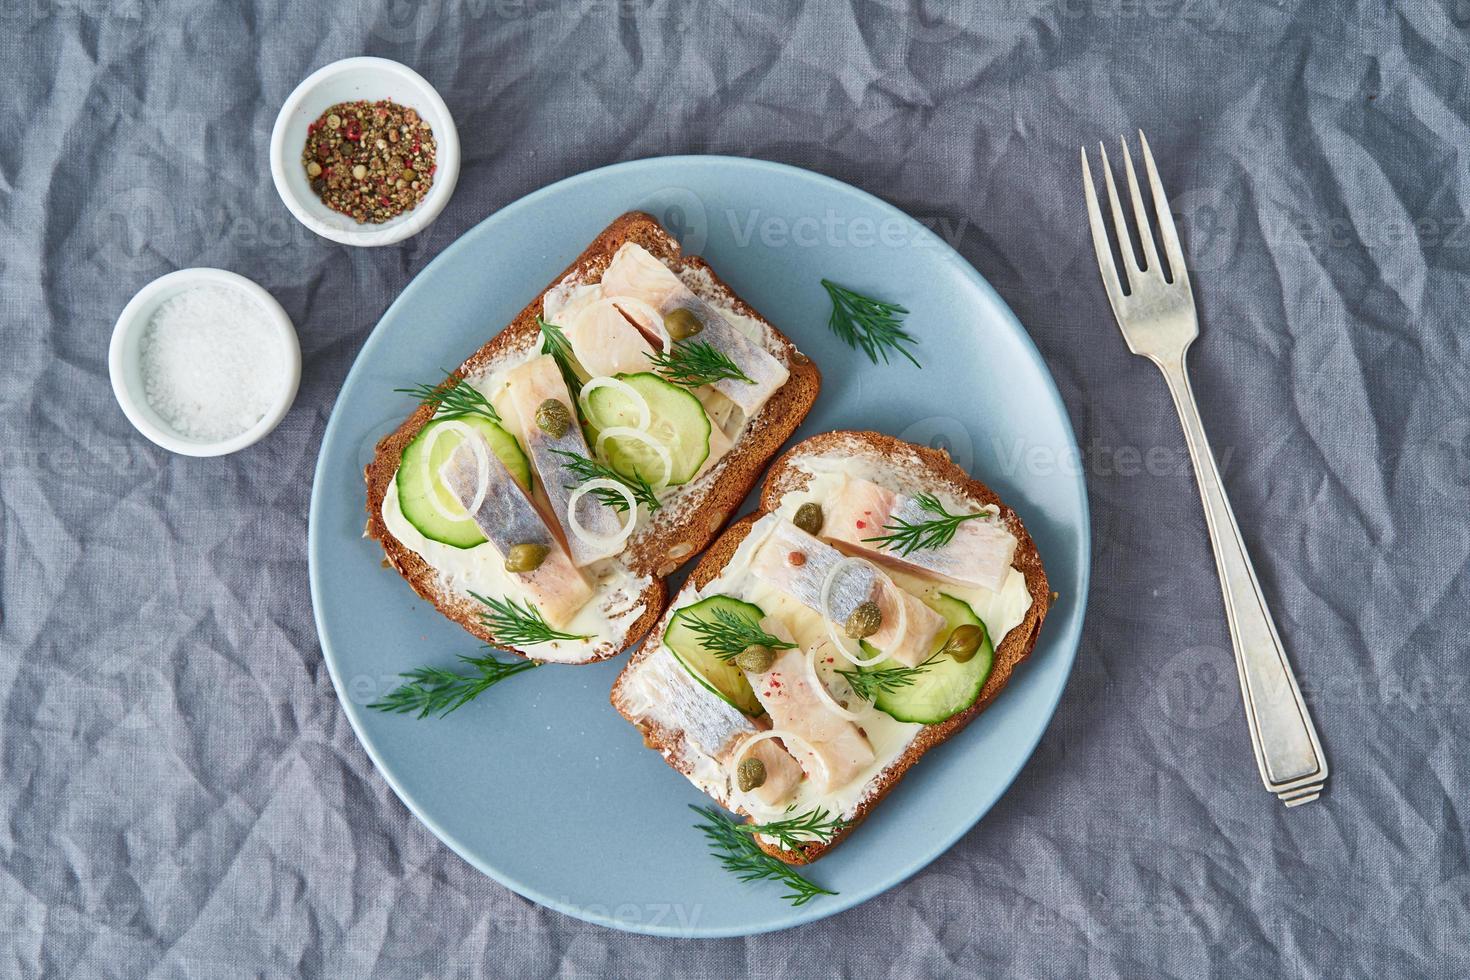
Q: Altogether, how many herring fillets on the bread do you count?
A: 8